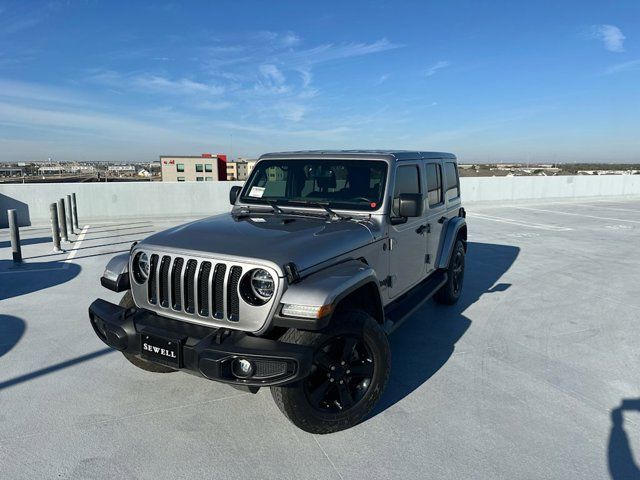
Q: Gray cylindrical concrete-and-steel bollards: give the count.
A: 5